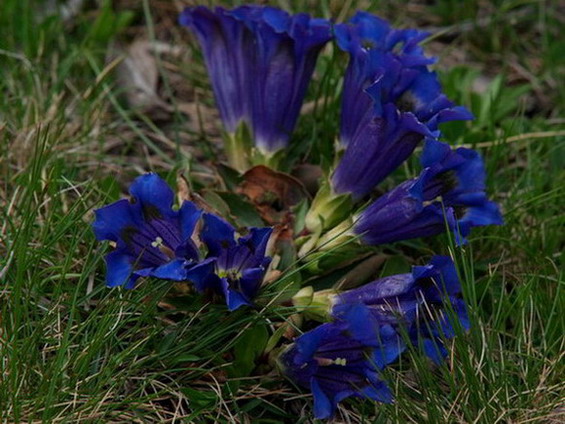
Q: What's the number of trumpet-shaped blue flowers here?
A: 9